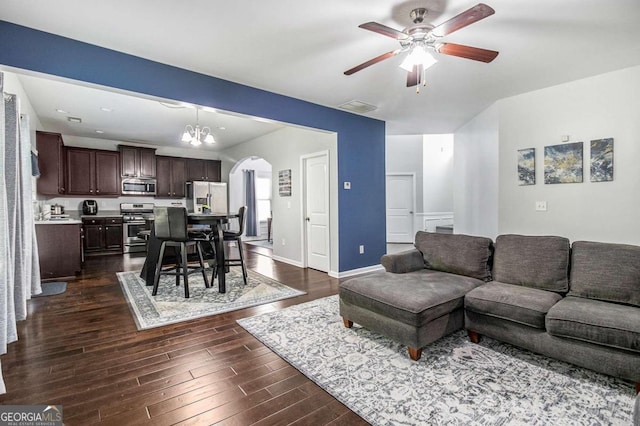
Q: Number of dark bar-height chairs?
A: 2